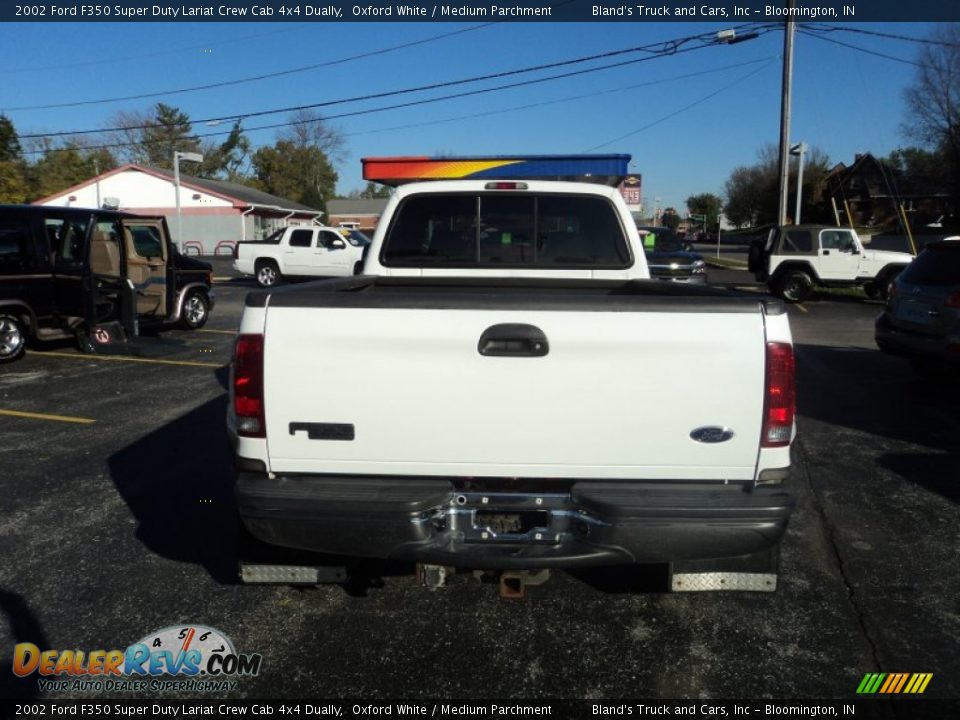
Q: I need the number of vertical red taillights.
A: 2